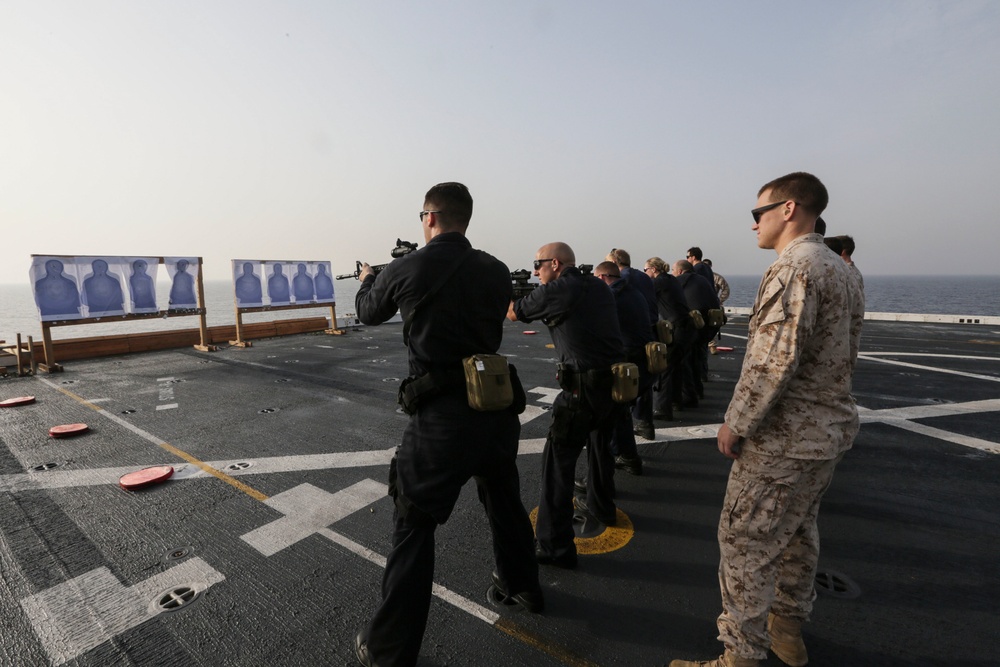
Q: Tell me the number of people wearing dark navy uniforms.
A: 7